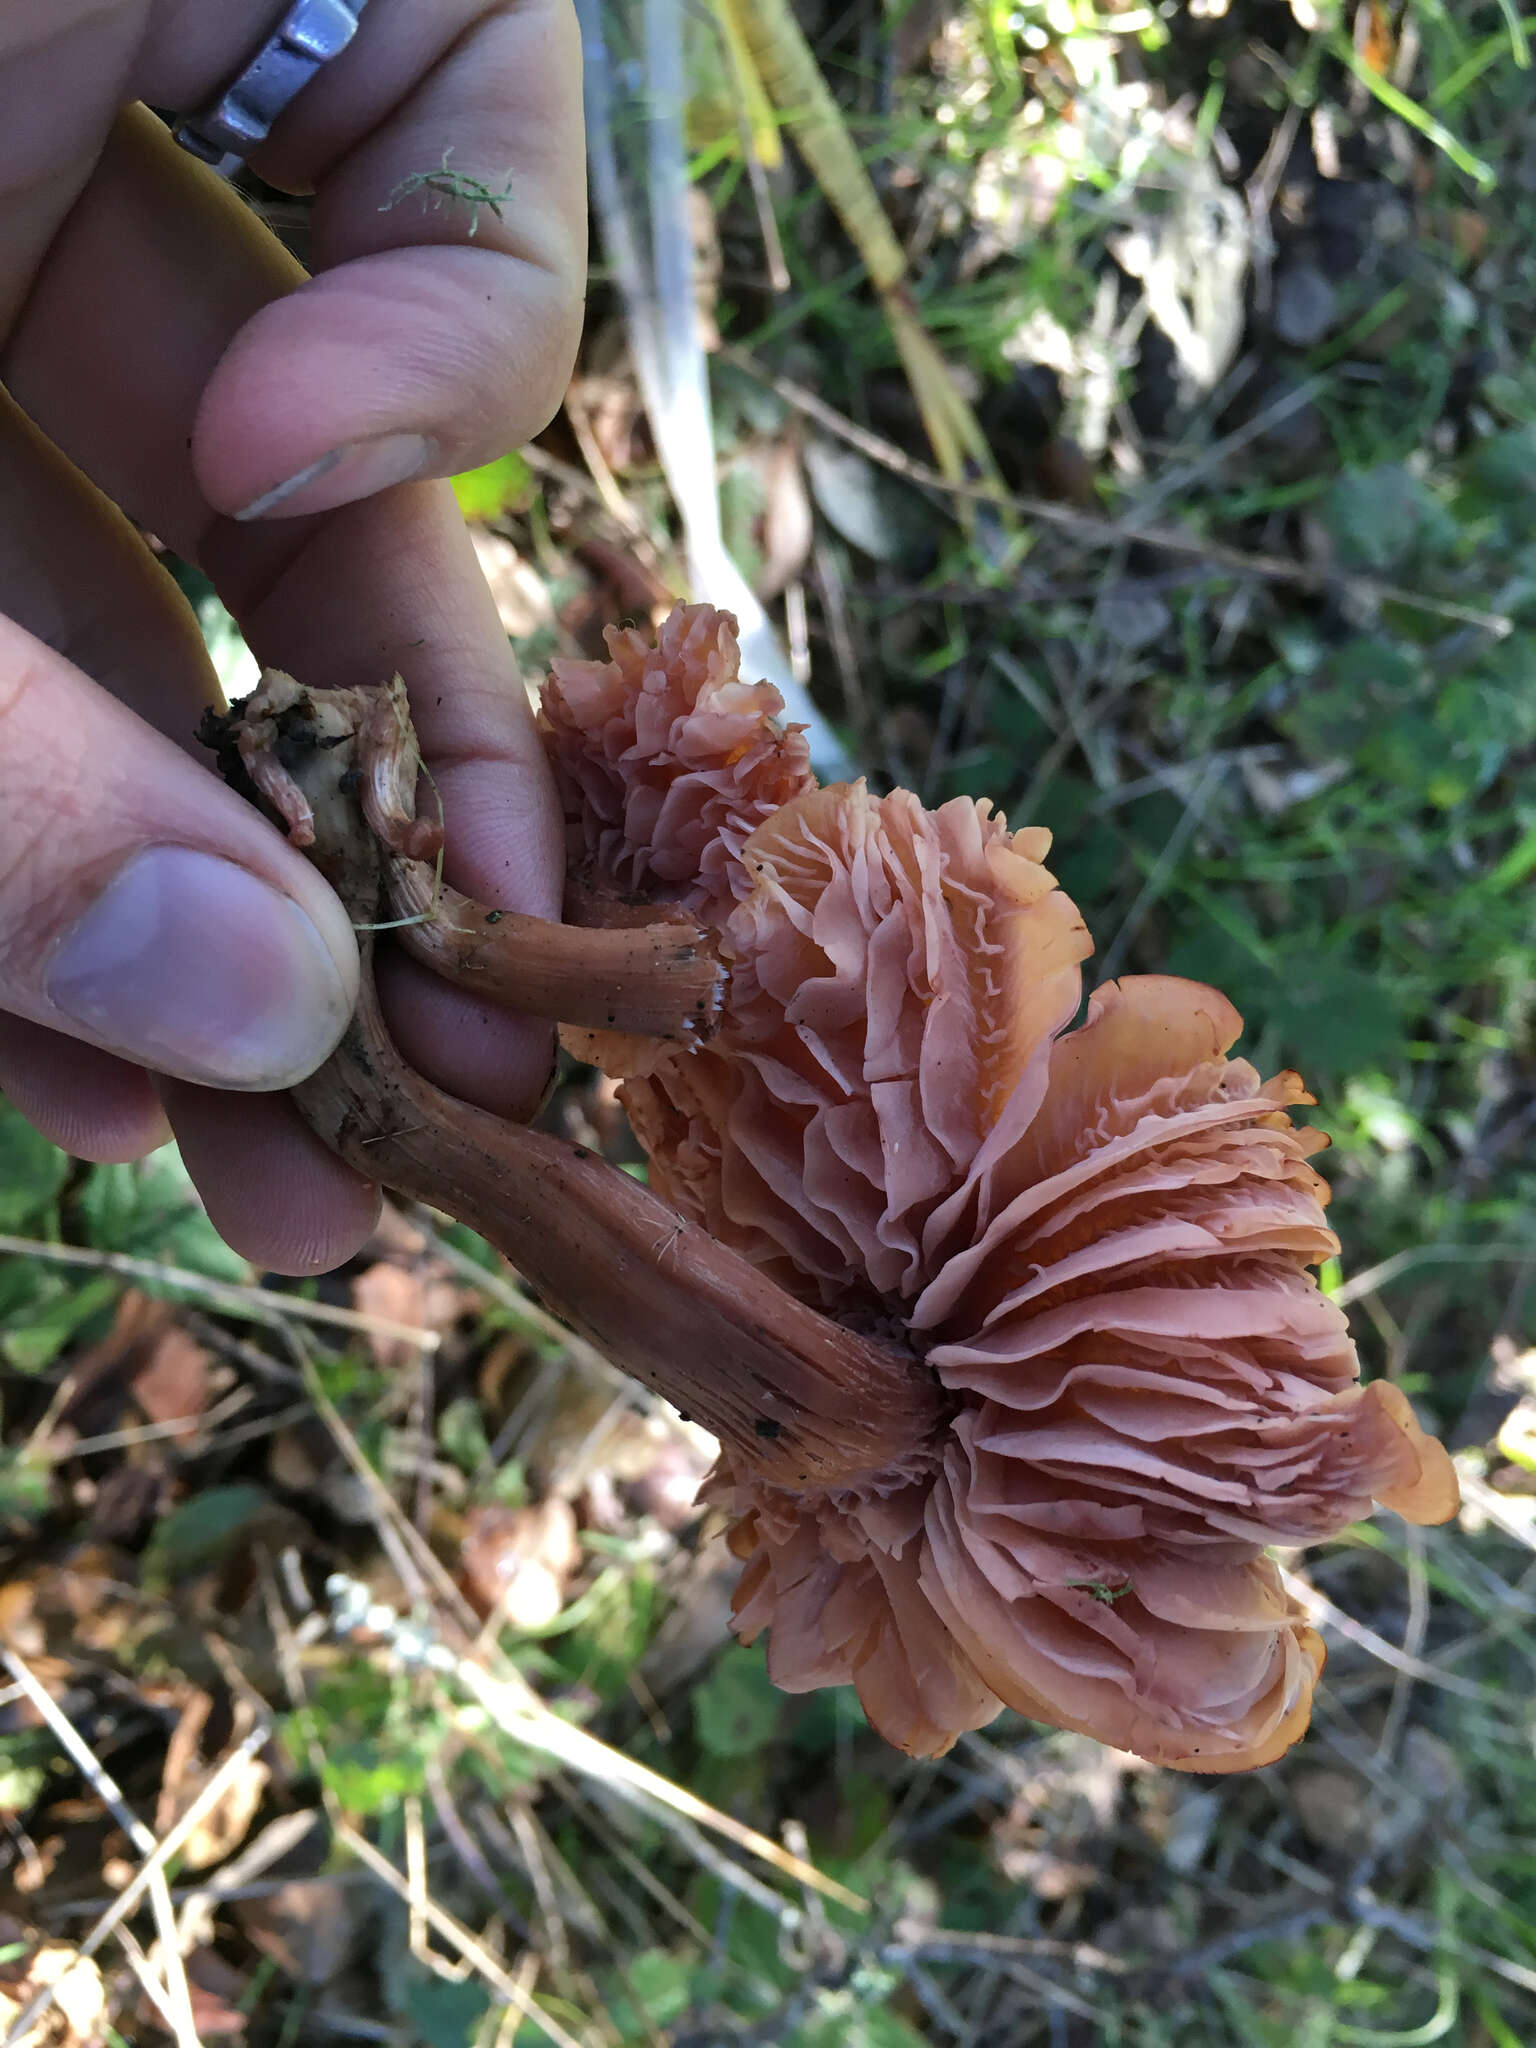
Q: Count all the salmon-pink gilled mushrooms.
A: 2